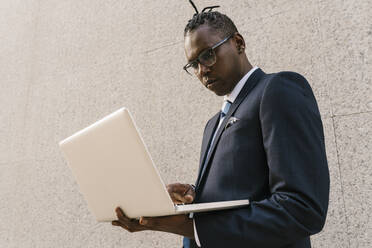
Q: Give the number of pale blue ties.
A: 1